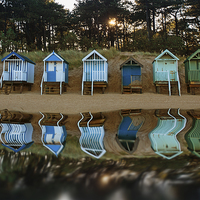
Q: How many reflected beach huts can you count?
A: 6